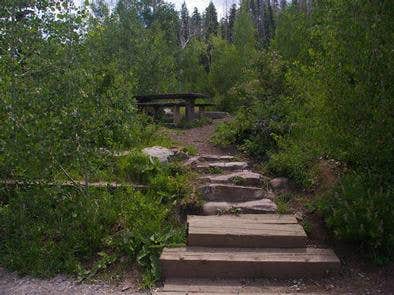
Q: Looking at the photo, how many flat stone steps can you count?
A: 5